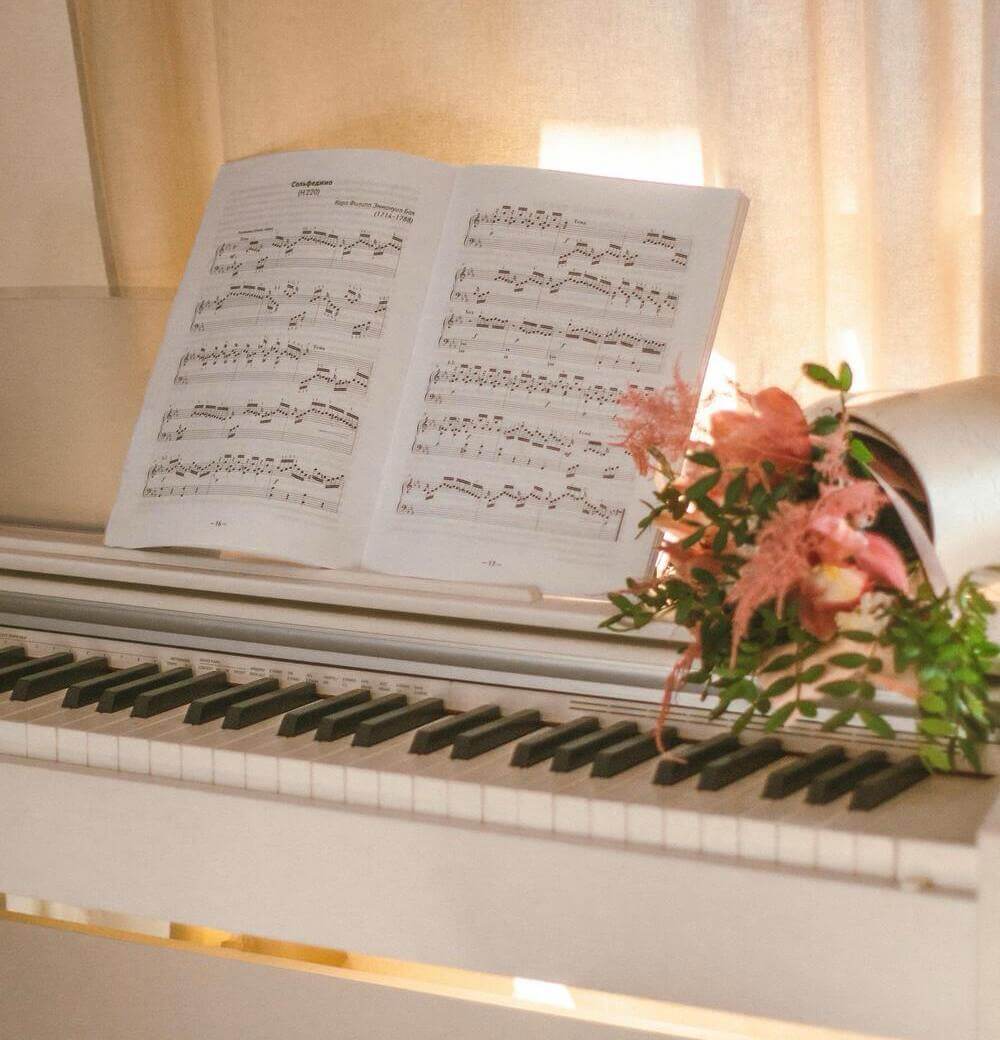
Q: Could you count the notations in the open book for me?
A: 11